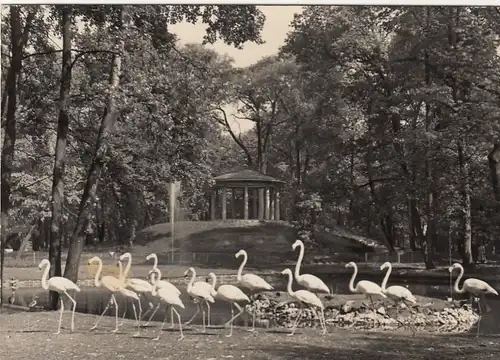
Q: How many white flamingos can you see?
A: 14